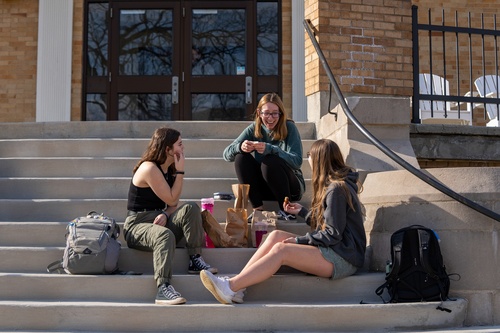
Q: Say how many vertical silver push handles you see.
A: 2